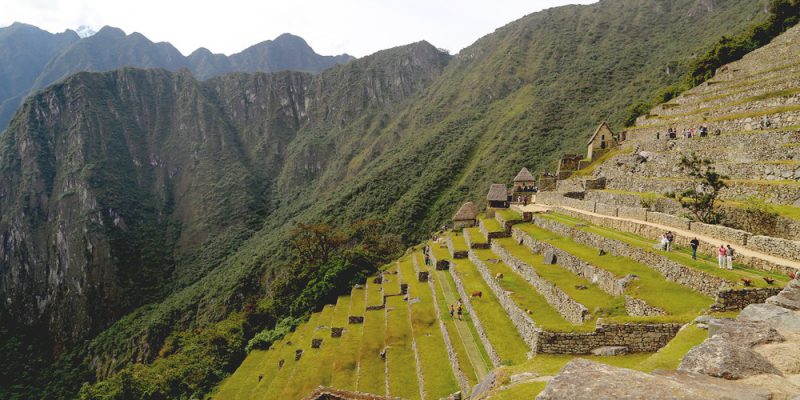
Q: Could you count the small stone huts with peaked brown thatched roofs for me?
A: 4